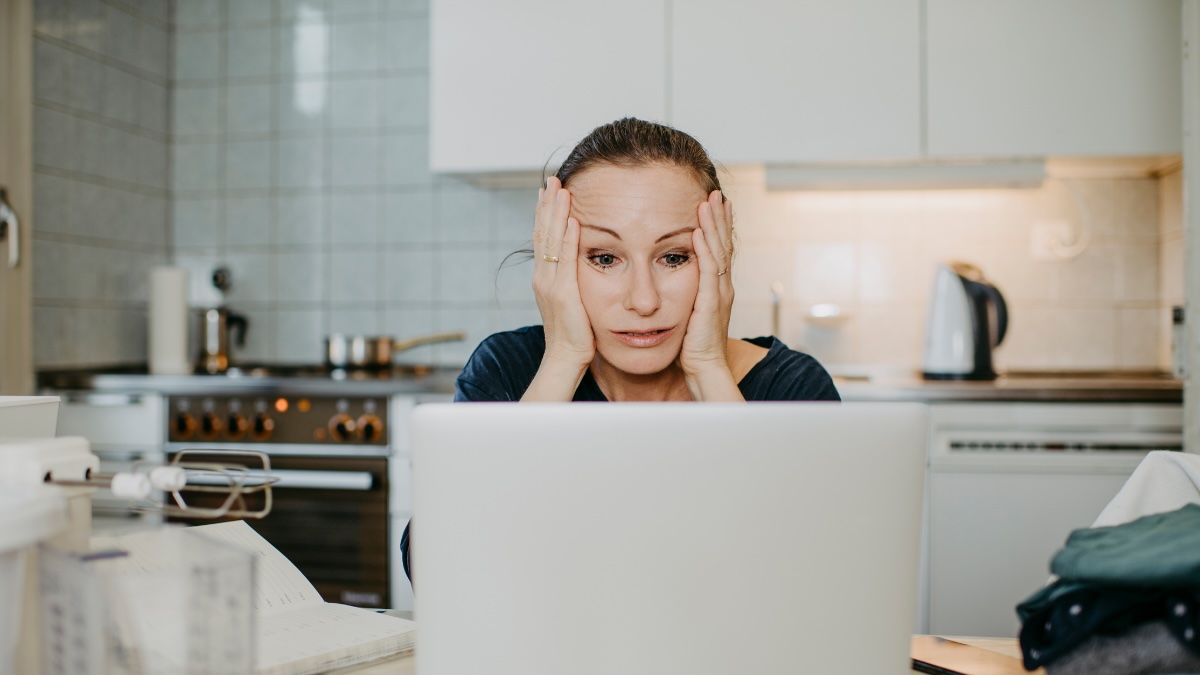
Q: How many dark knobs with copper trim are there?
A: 6